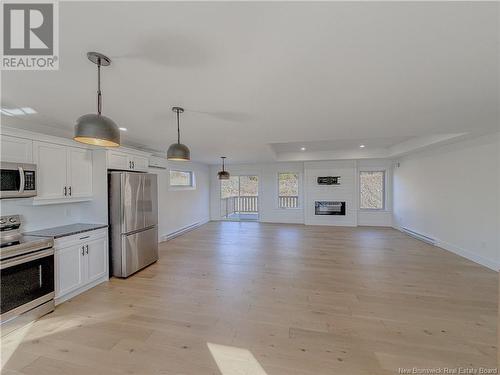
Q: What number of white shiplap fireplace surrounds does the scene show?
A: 1